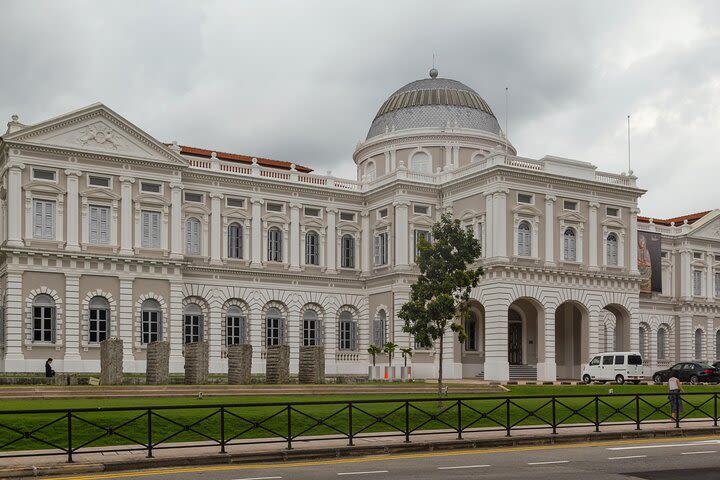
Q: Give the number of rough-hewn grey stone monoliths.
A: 6